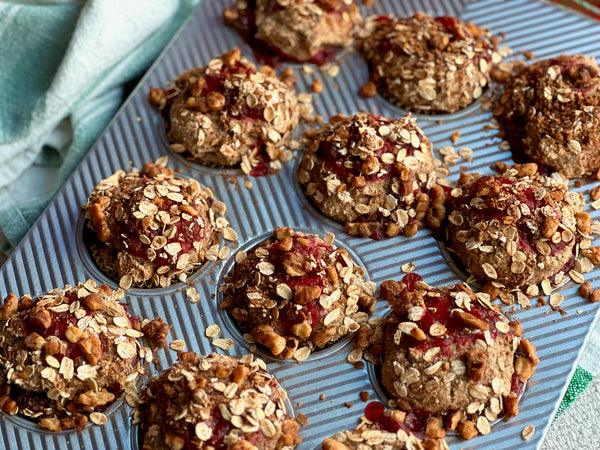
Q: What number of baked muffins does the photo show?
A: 12